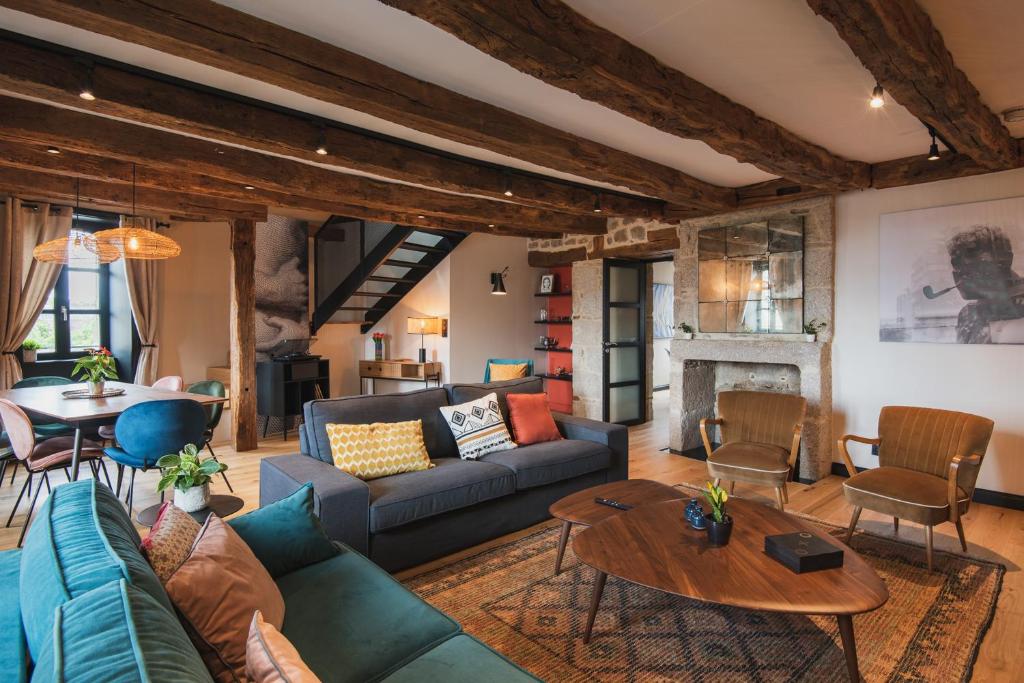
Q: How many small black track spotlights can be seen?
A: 6